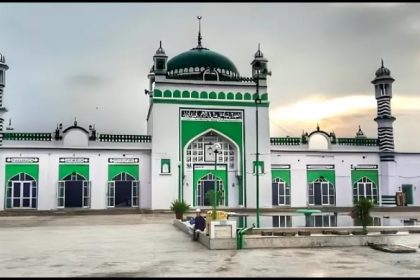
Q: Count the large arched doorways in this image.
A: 7